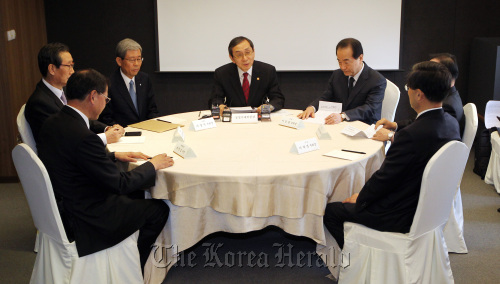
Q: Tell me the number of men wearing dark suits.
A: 7